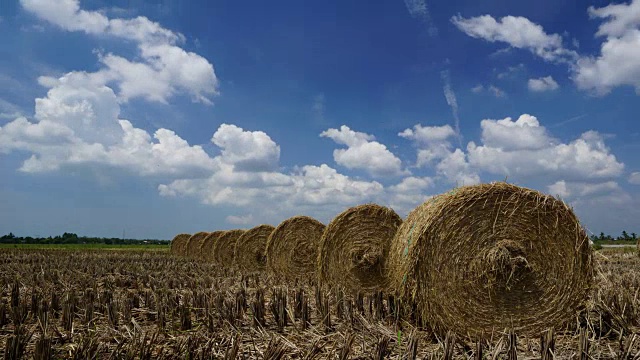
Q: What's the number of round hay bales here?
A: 8